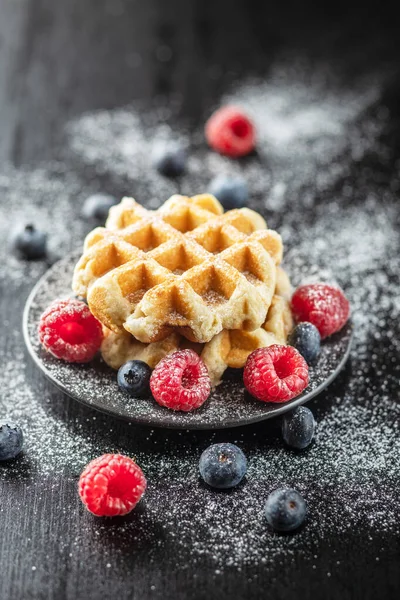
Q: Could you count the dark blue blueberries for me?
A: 10